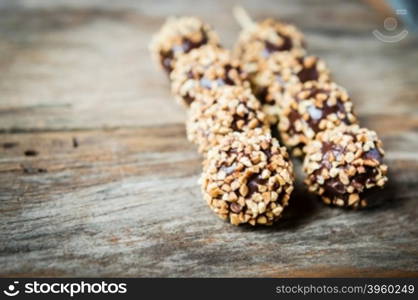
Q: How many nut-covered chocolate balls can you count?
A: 8